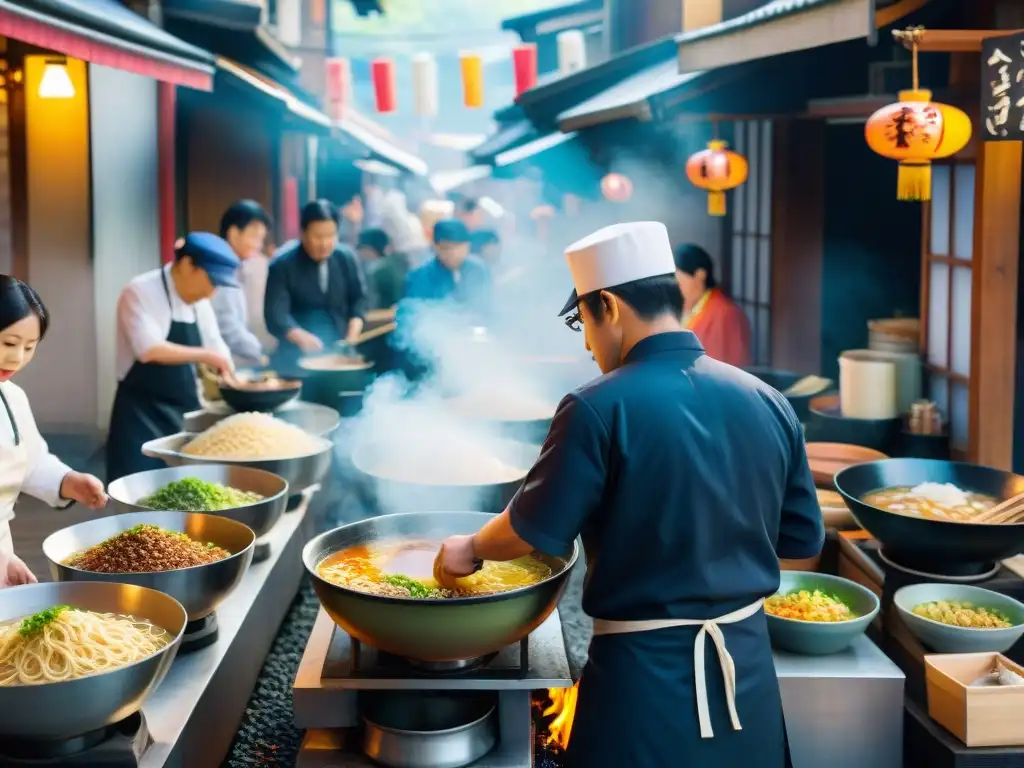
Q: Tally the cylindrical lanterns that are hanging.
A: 6